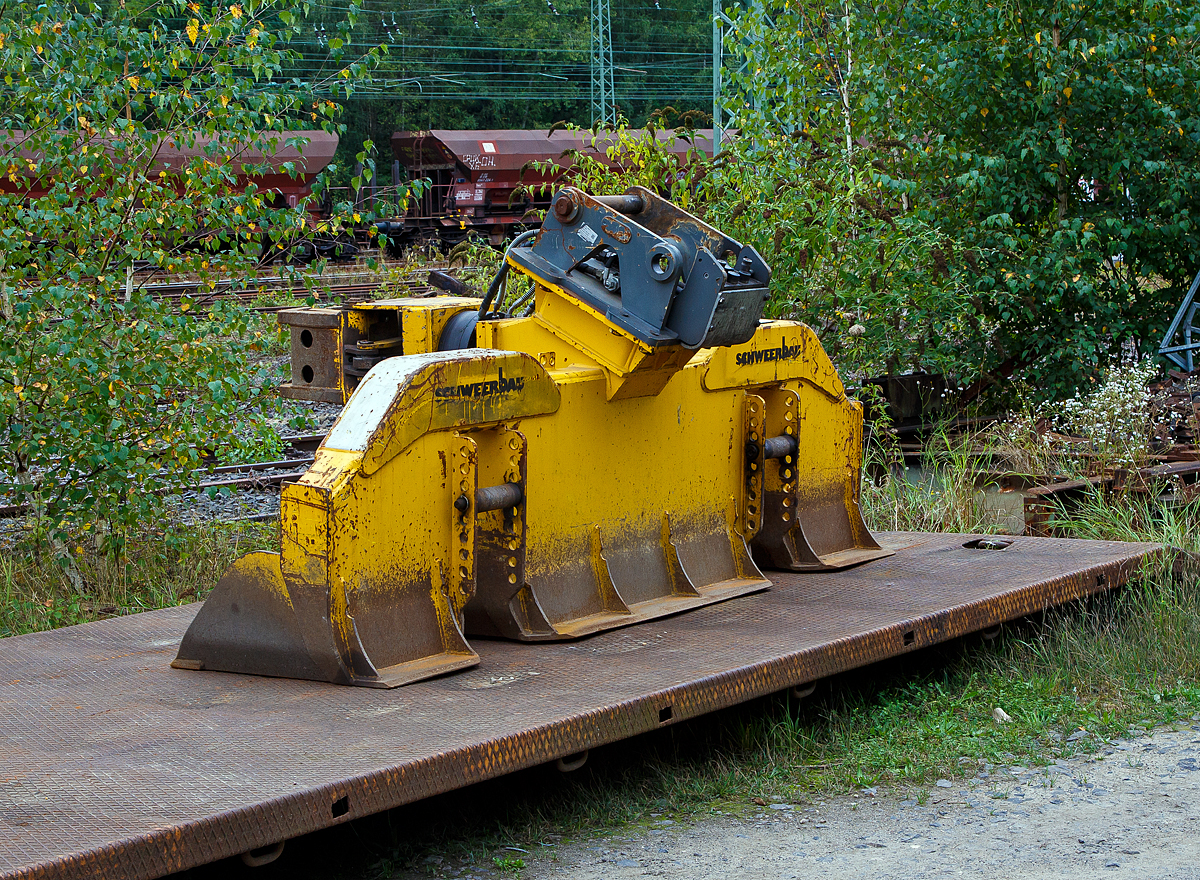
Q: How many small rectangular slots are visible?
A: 4